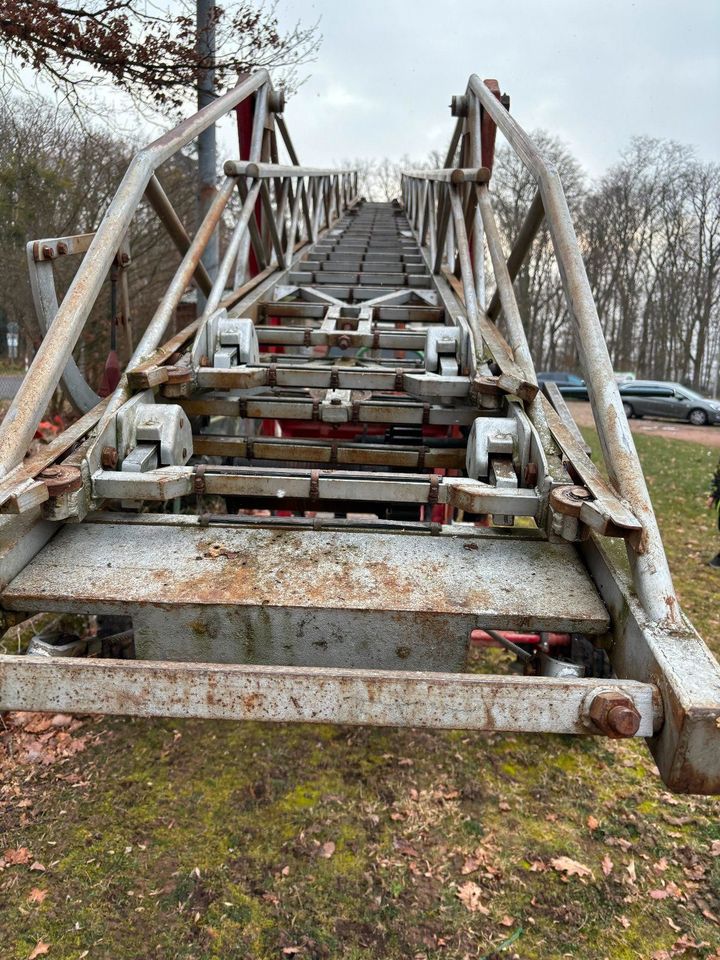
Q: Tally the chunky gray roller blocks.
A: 4